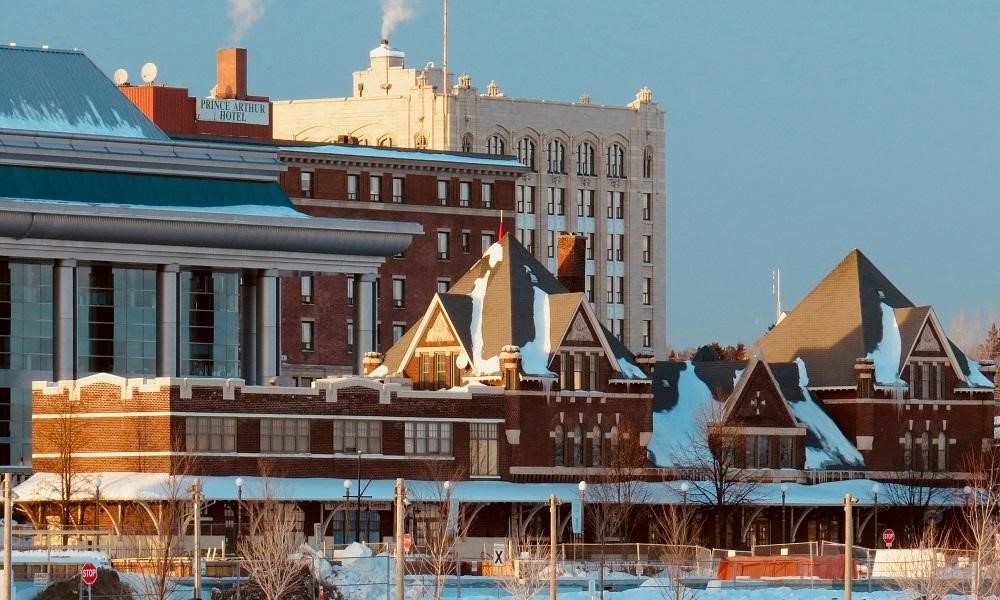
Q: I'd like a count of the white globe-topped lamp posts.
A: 9